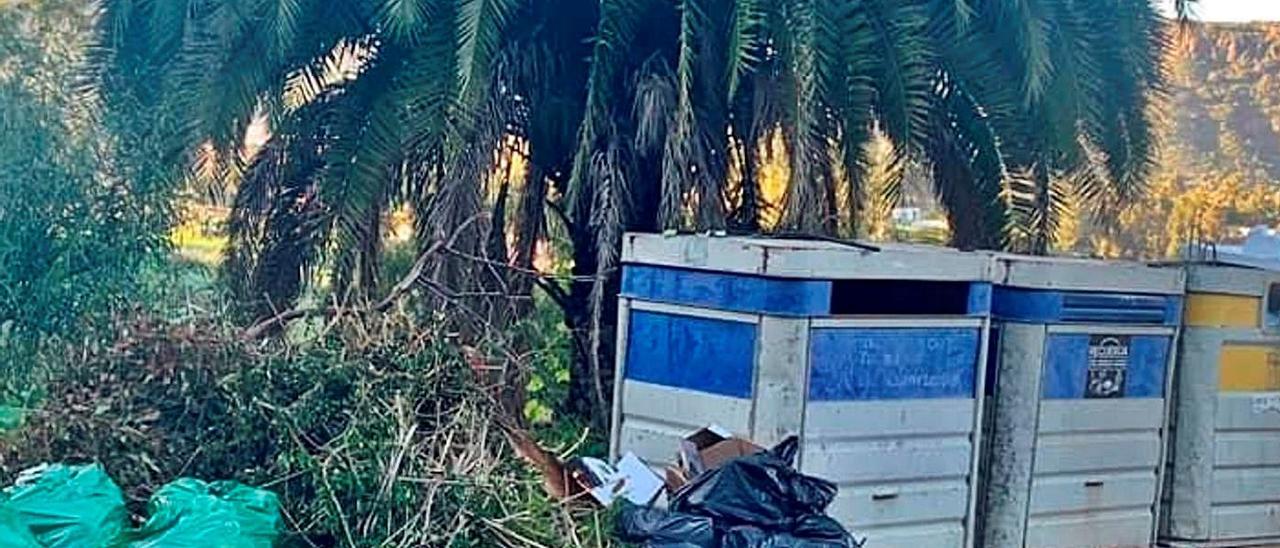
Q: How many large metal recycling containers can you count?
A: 3